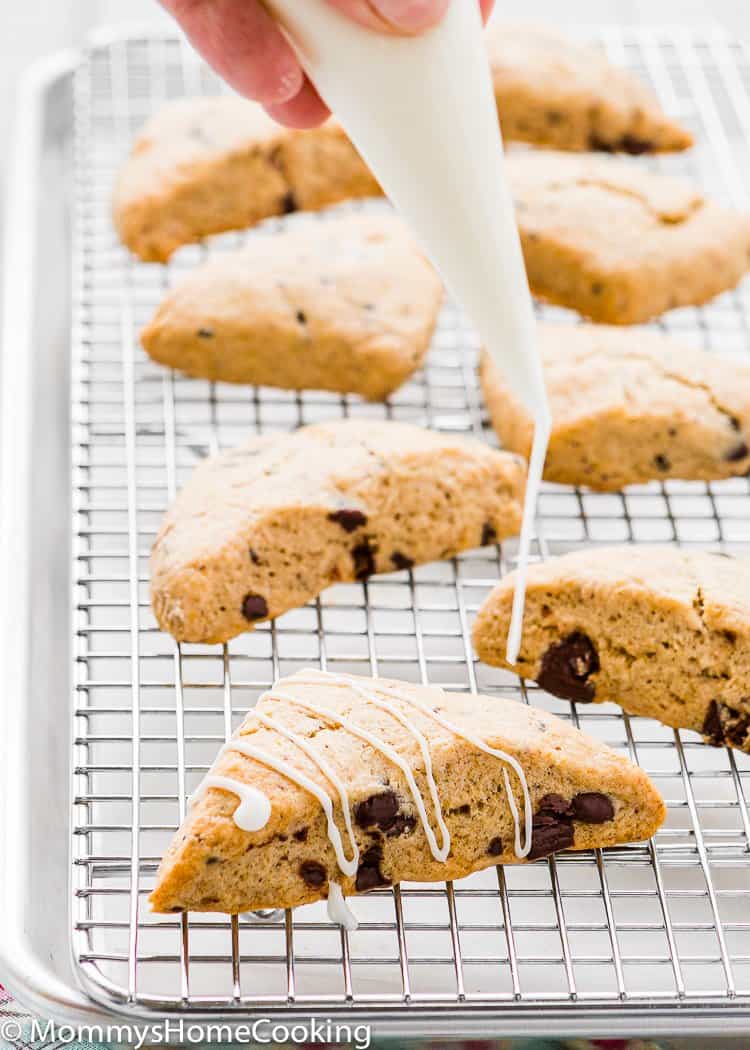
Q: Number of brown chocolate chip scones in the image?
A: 8